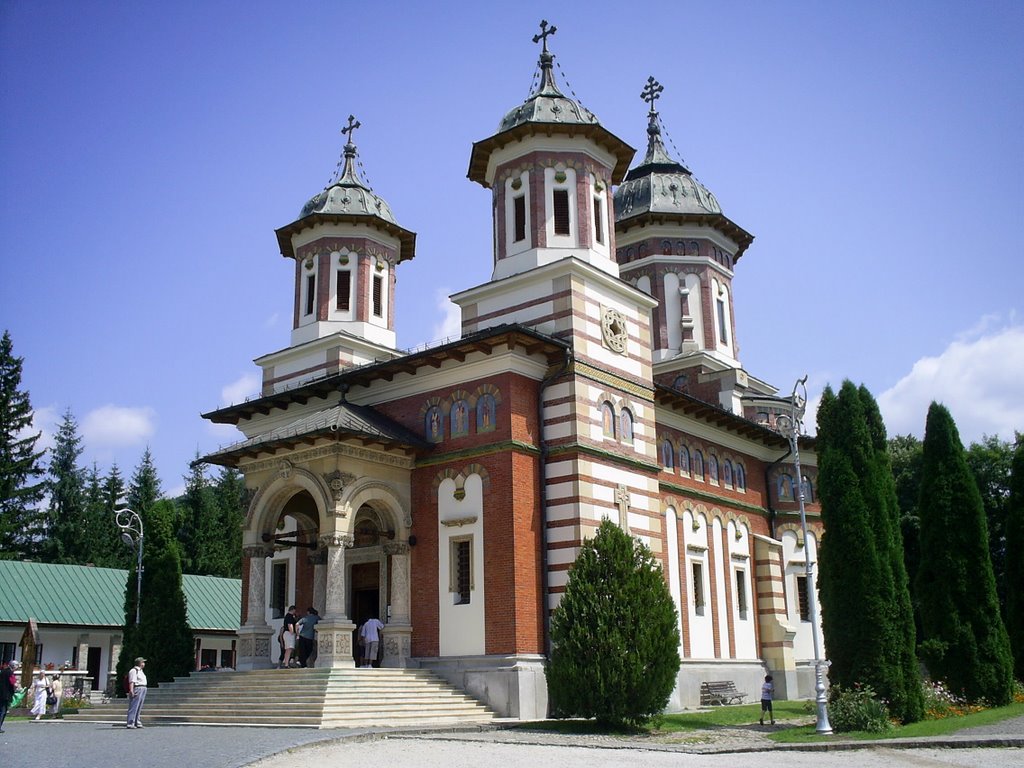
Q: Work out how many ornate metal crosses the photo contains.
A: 3